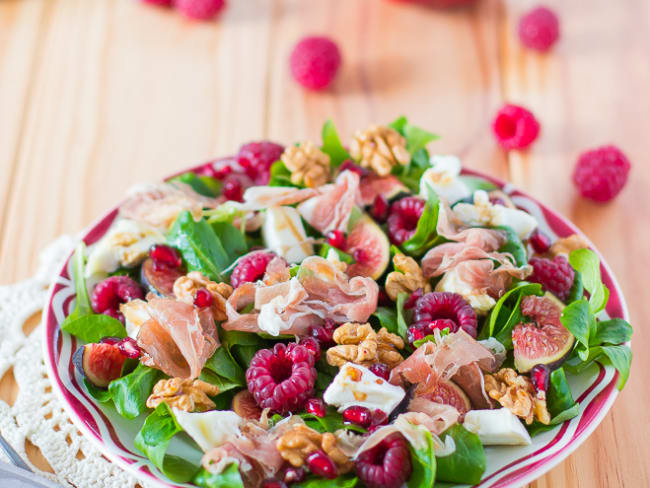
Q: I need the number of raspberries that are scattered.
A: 6